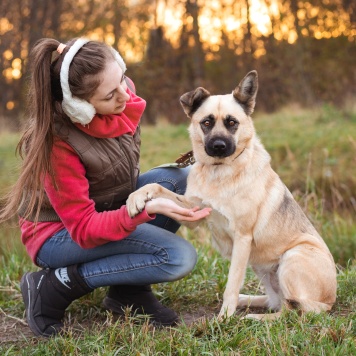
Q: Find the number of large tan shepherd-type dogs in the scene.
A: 1